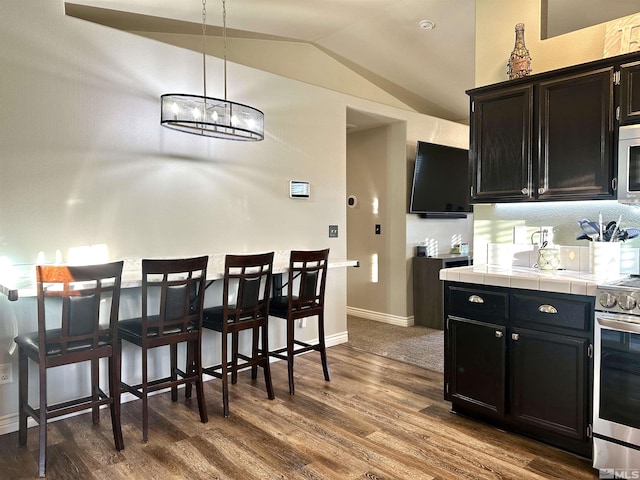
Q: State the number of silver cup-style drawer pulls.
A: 2